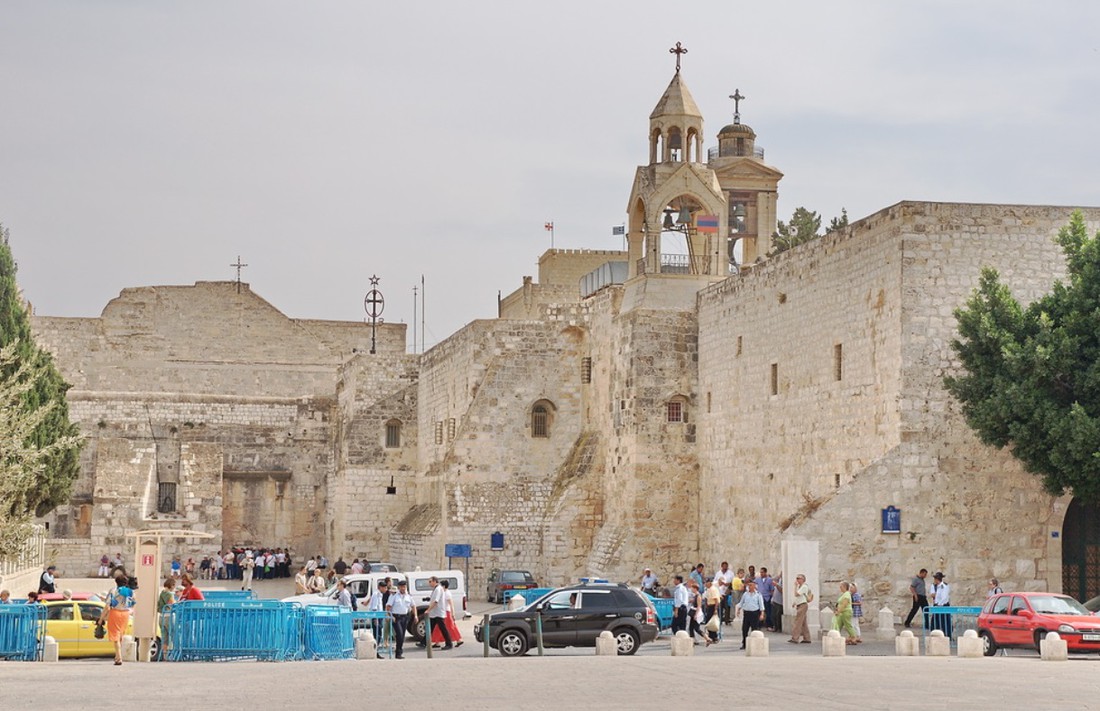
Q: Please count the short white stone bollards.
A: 11